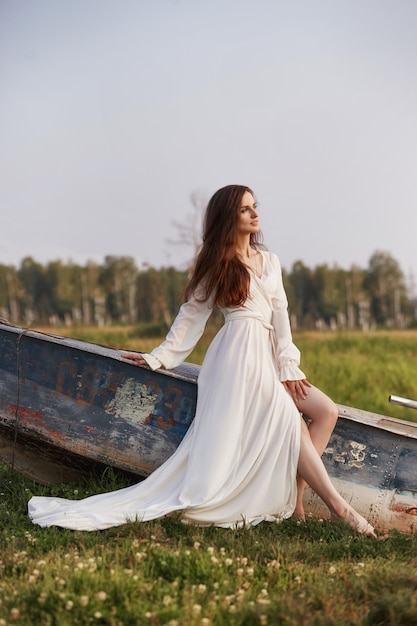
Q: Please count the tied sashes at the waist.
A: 1